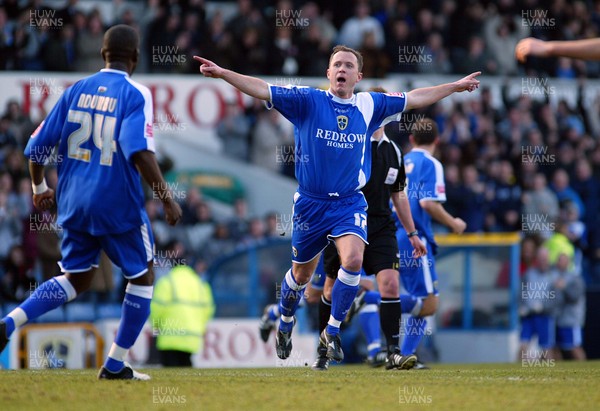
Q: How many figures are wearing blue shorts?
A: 6